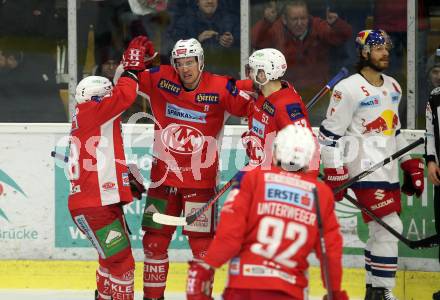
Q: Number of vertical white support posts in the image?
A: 3